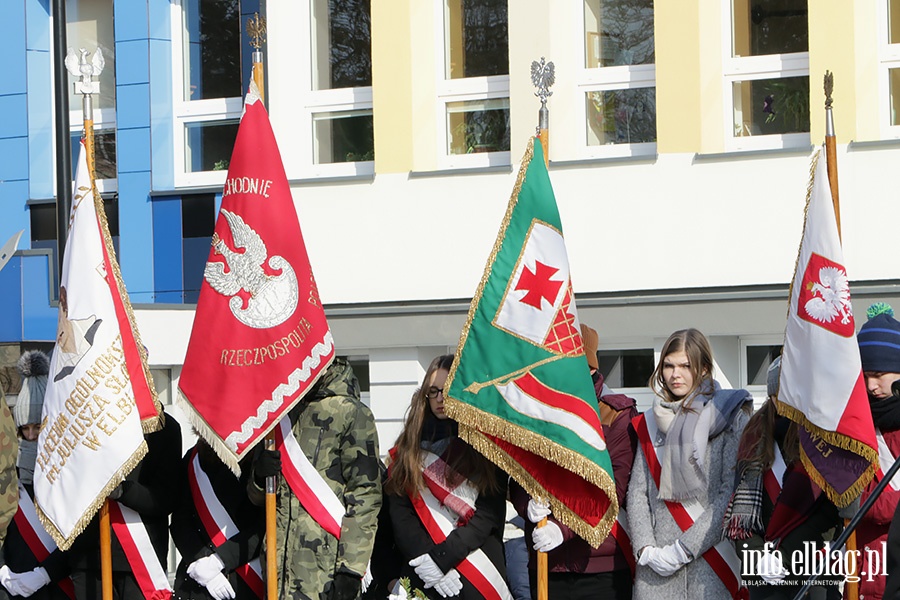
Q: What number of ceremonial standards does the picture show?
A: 4